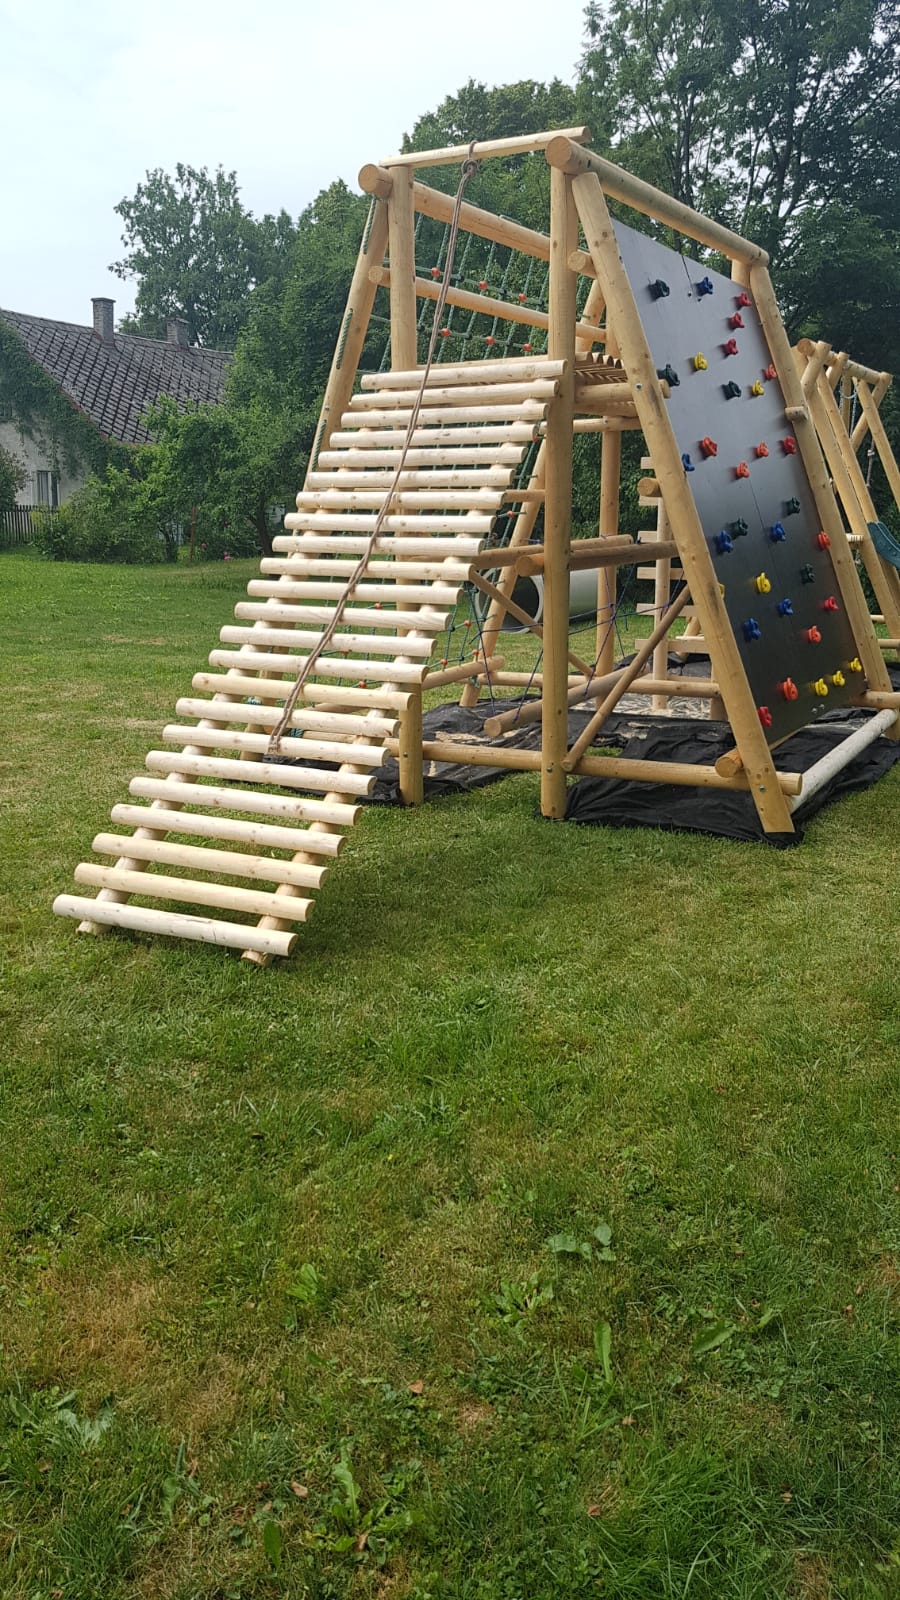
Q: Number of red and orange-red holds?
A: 13